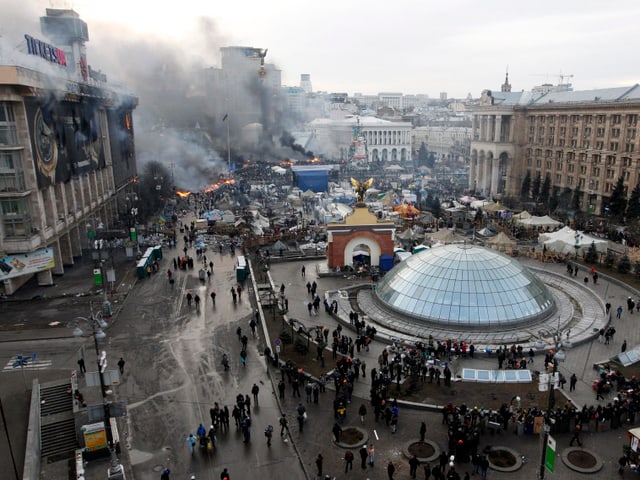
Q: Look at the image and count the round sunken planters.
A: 4